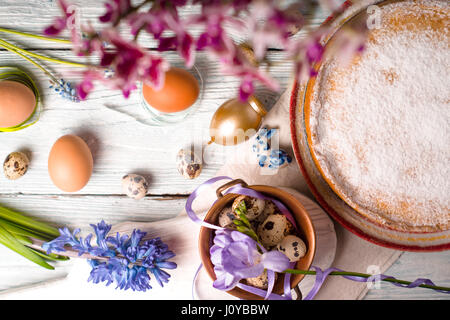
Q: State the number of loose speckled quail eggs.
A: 3